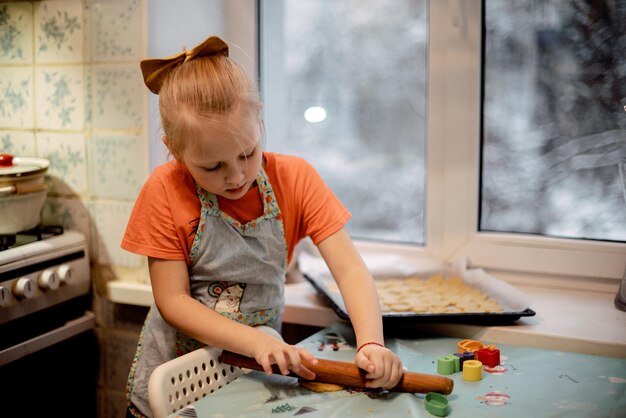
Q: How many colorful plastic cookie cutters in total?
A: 6